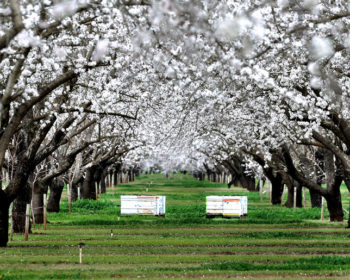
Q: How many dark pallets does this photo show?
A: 2